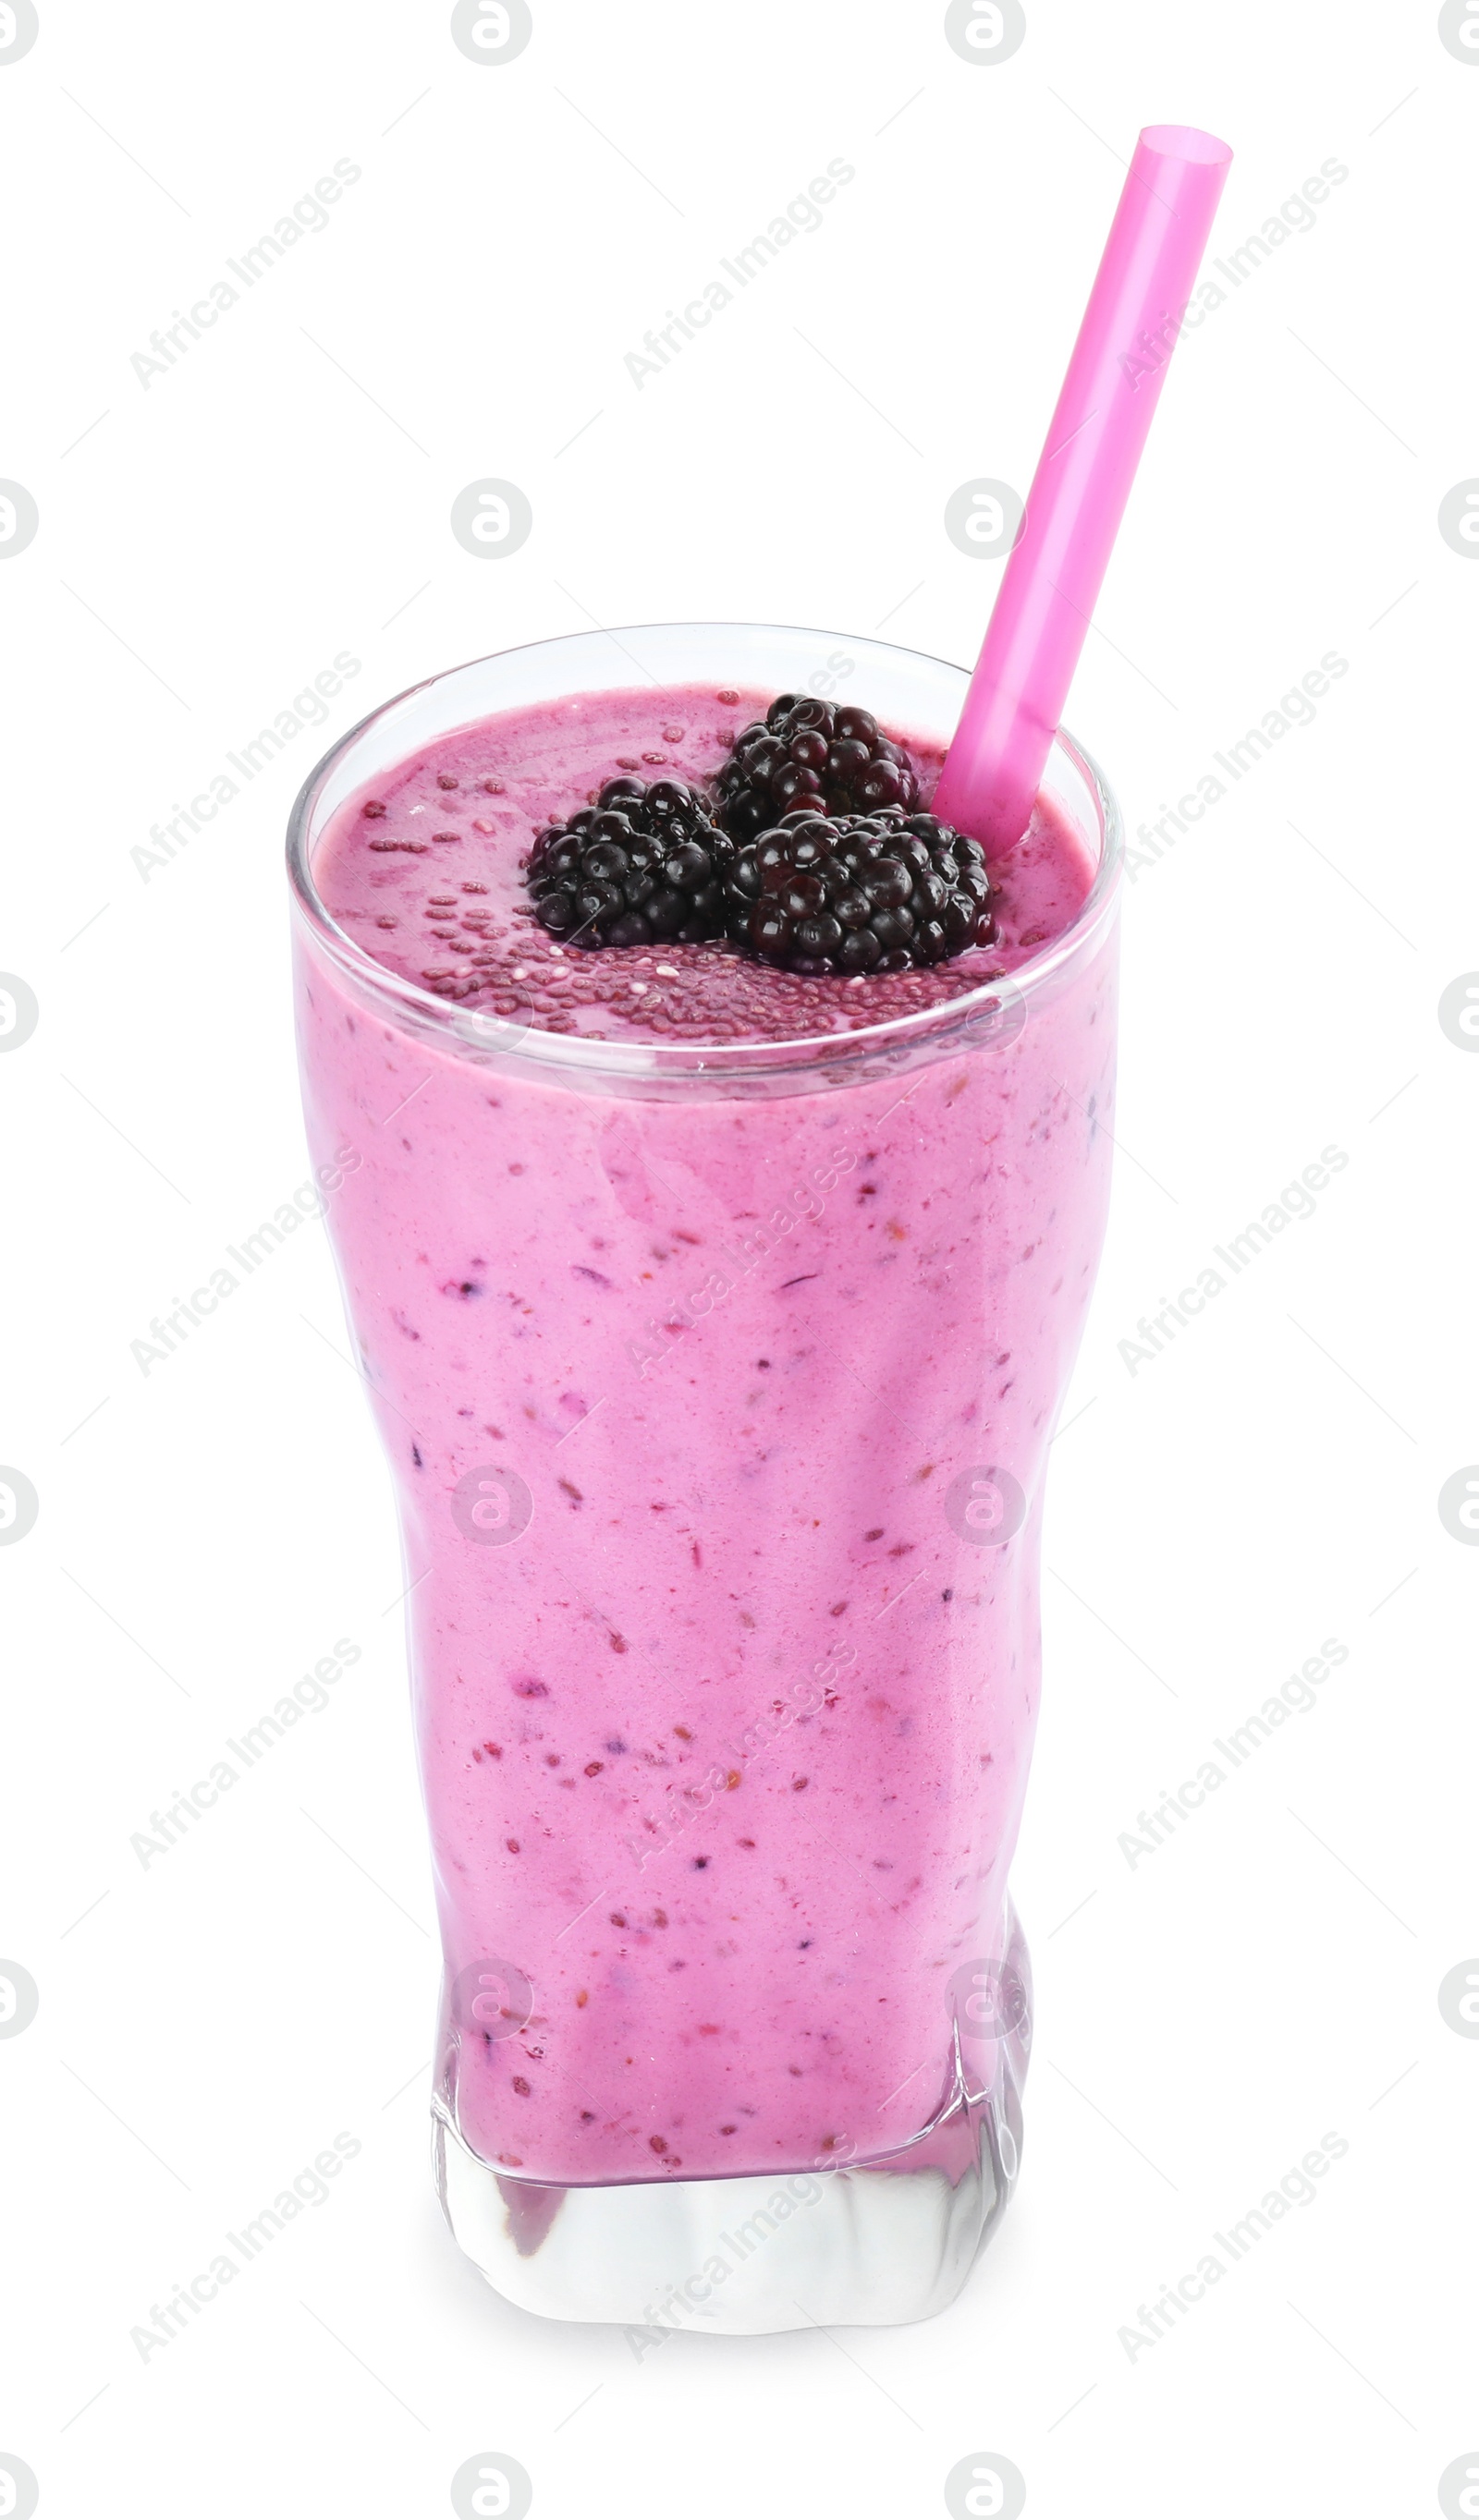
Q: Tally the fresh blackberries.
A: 3